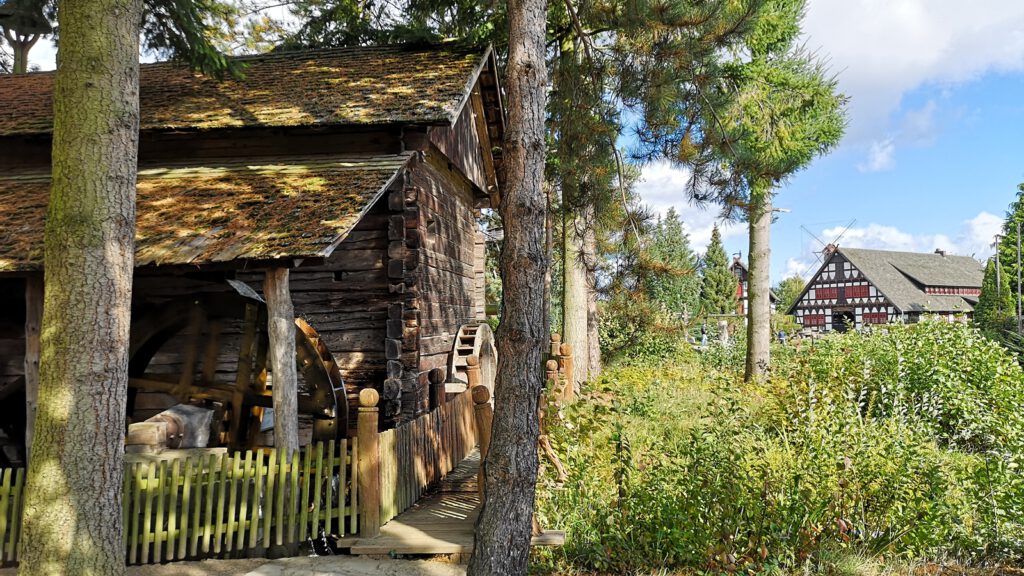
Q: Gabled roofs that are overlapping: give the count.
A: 2